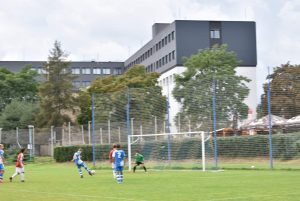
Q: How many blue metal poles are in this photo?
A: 5